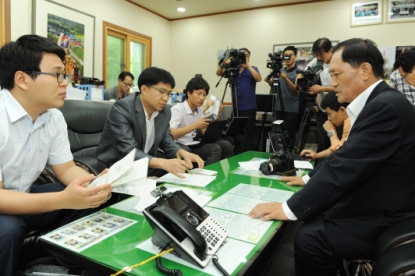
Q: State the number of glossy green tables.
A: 1